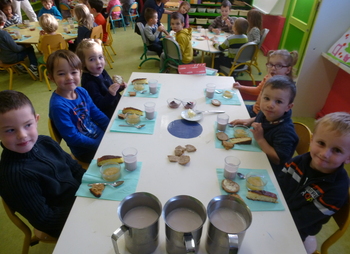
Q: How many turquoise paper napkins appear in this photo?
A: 6